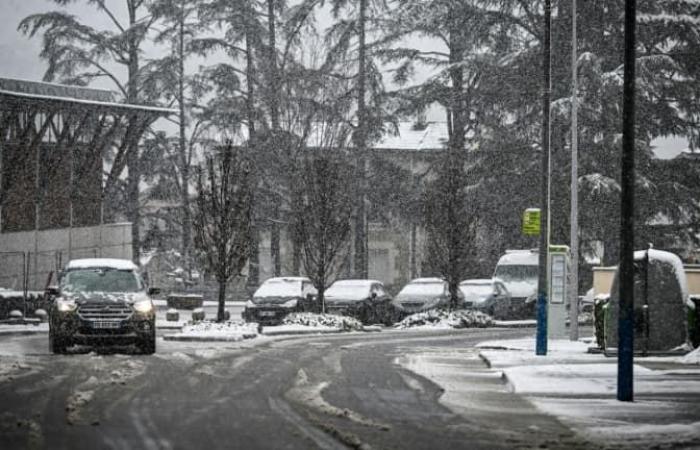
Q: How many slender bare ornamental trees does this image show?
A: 3